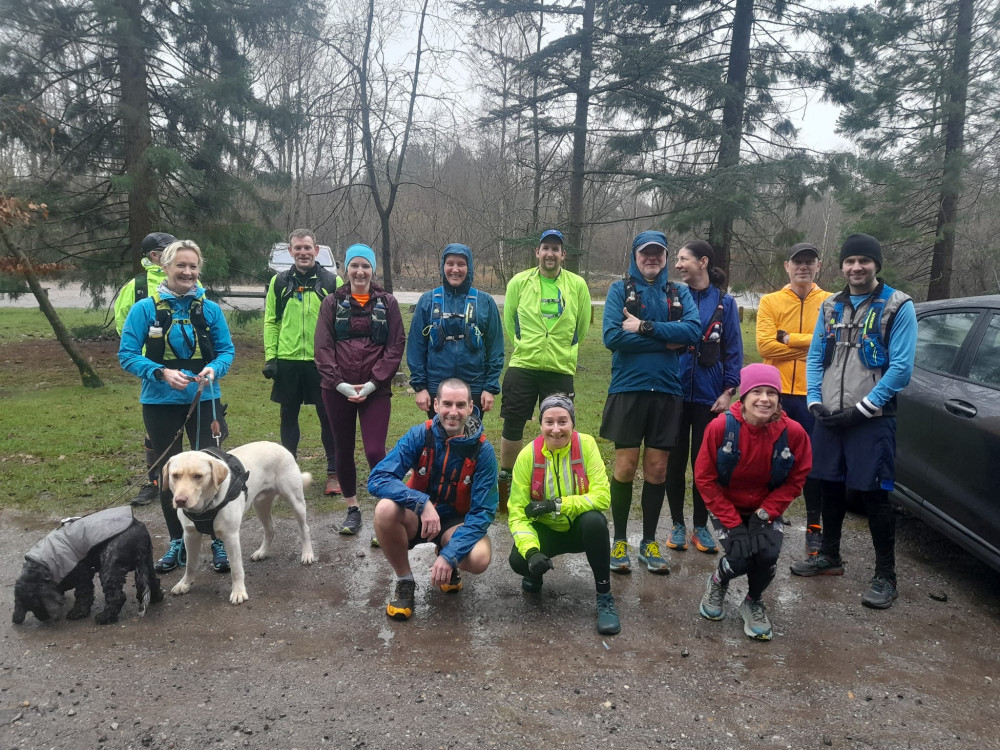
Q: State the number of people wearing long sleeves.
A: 13